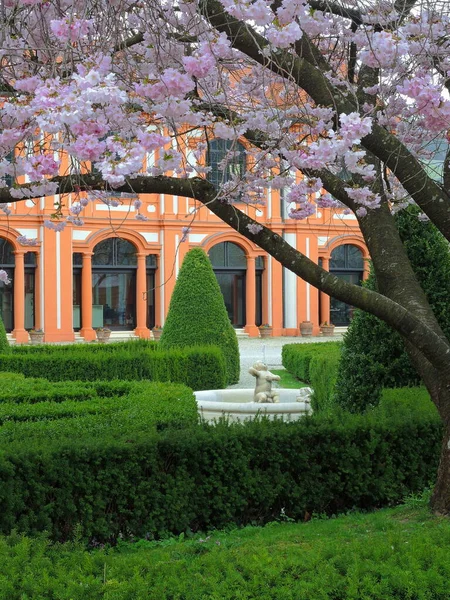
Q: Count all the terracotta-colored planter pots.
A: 6